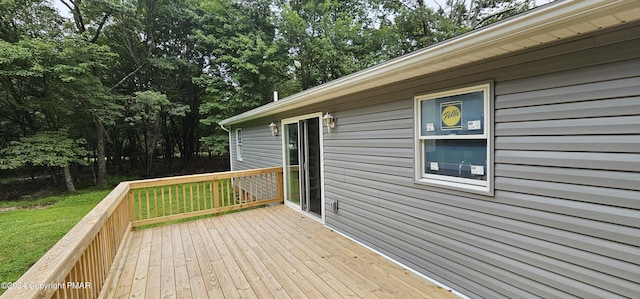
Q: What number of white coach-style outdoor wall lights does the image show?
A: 2